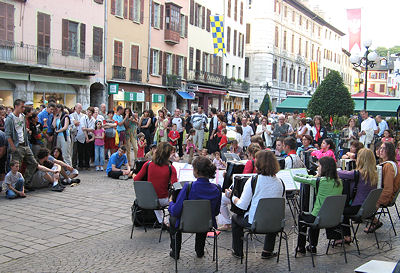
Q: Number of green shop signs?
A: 3